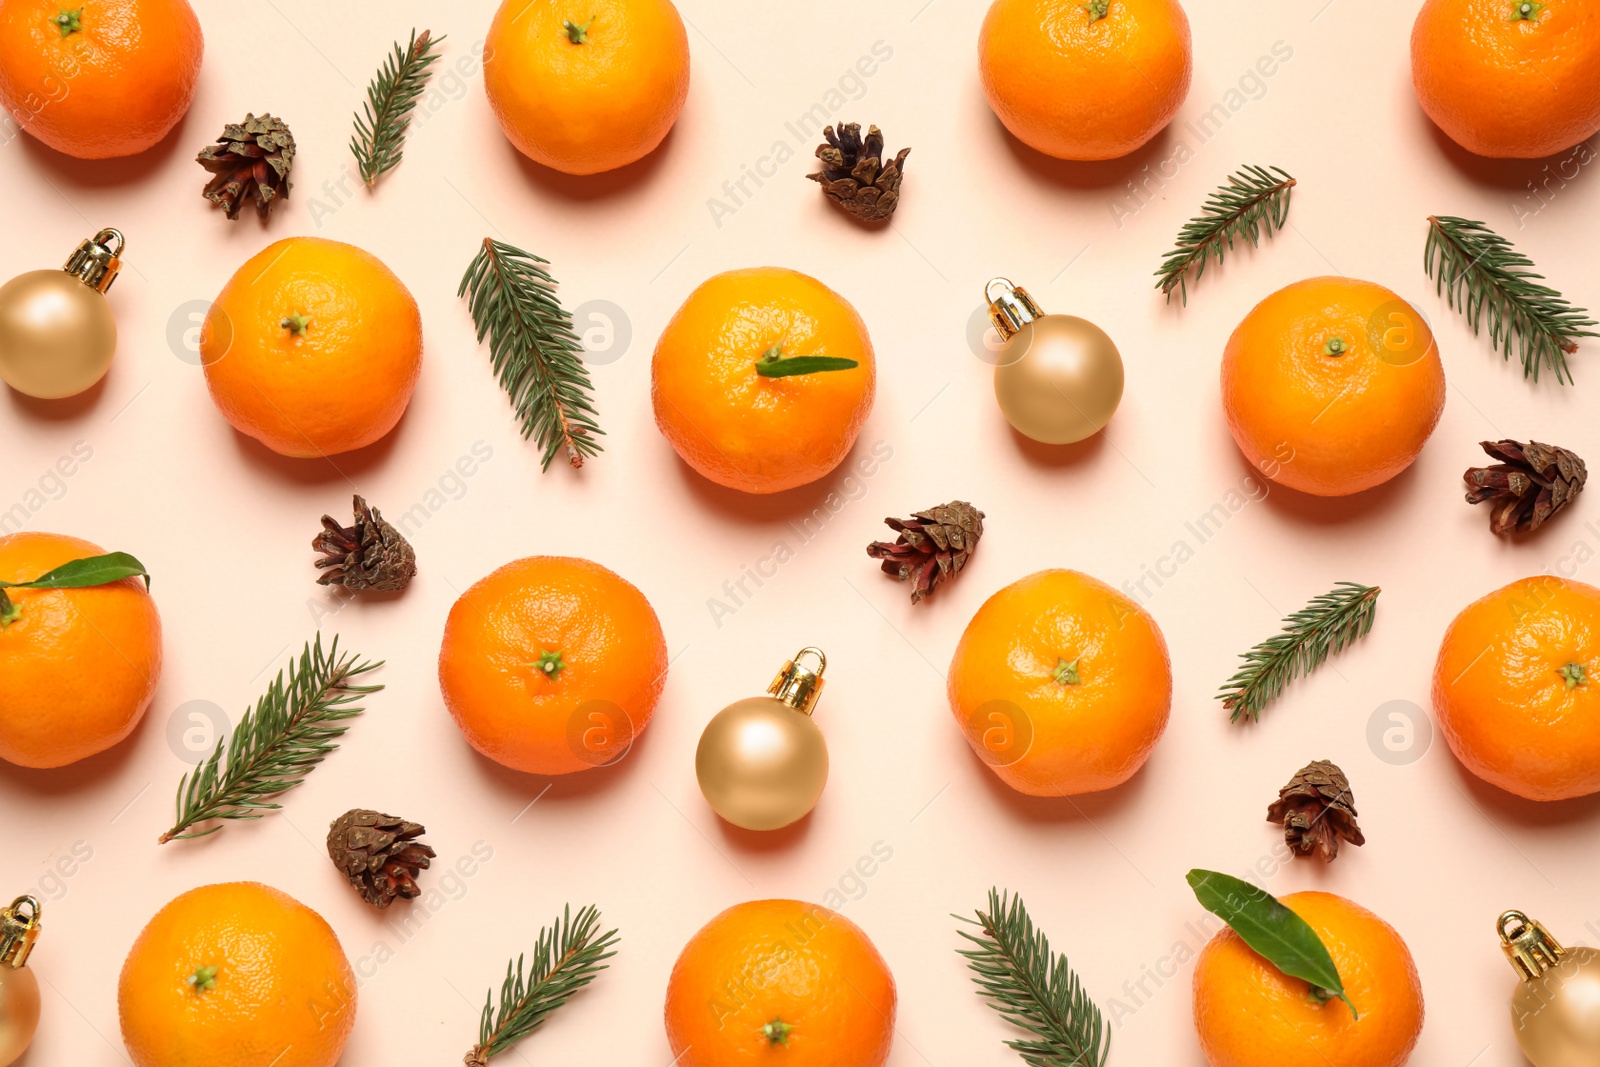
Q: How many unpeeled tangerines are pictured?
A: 14